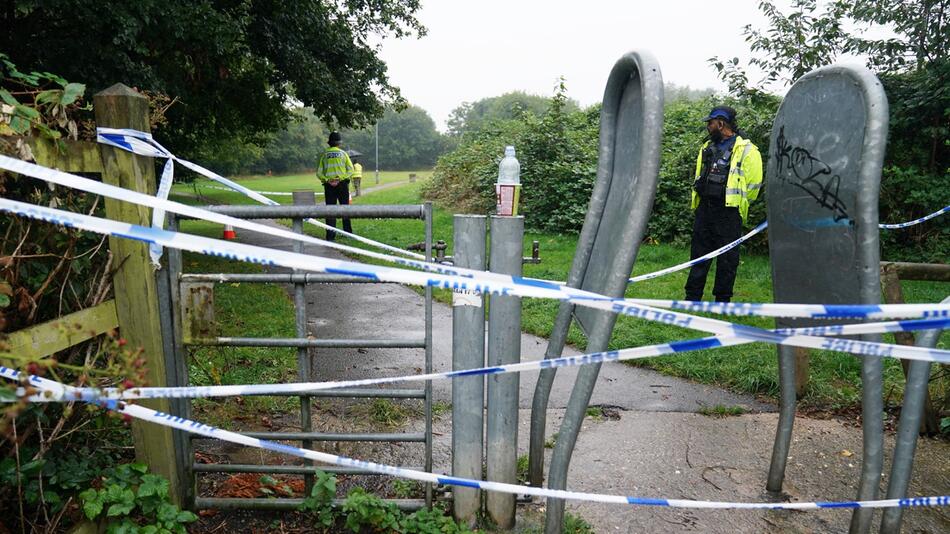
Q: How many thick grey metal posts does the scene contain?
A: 2